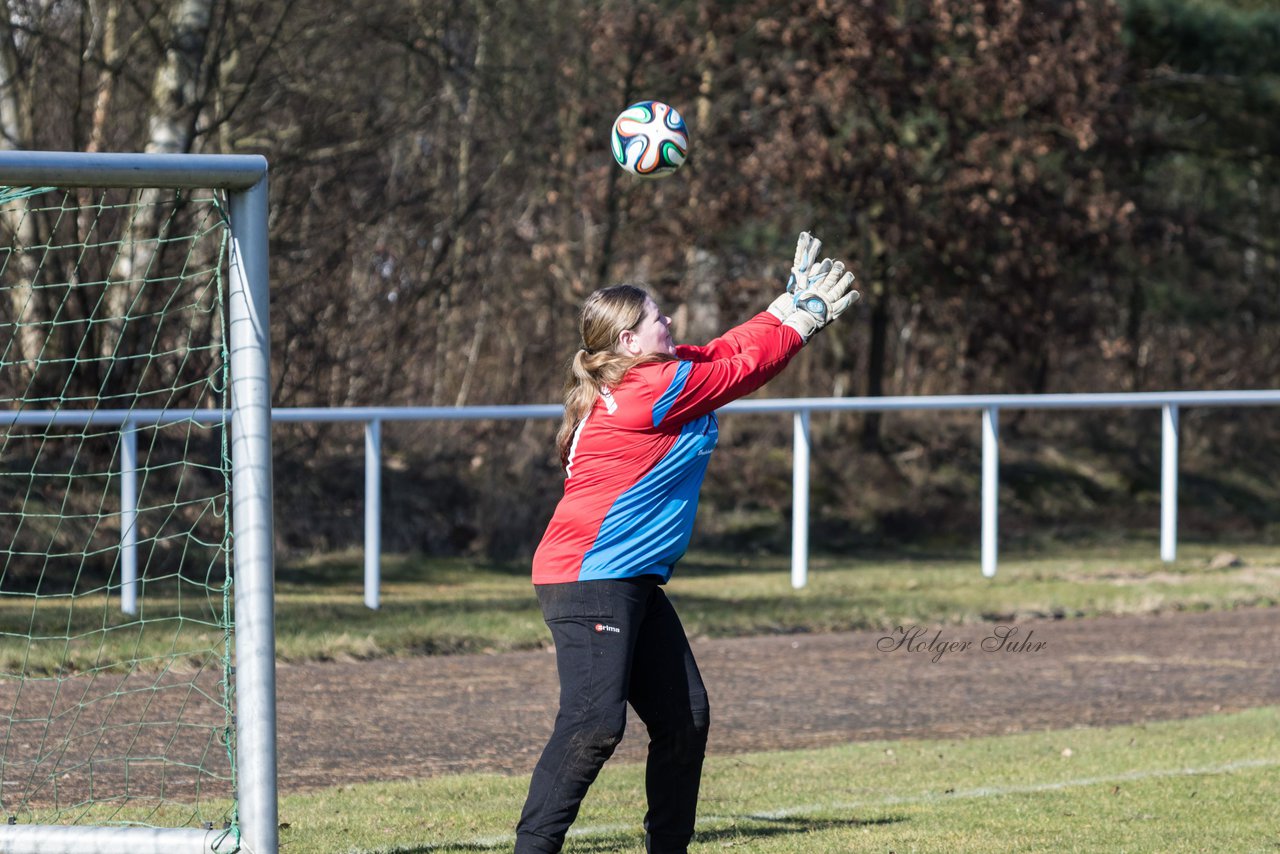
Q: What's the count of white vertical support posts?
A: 5